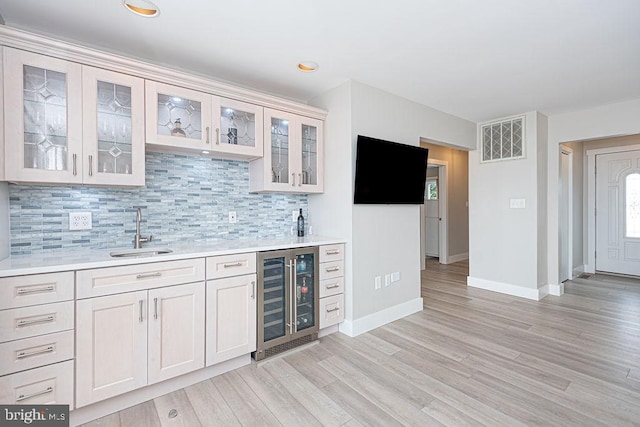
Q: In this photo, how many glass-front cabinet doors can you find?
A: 6